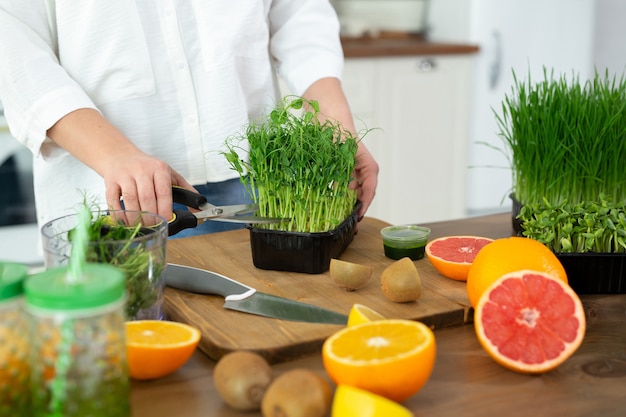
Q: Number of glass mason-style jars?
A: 2